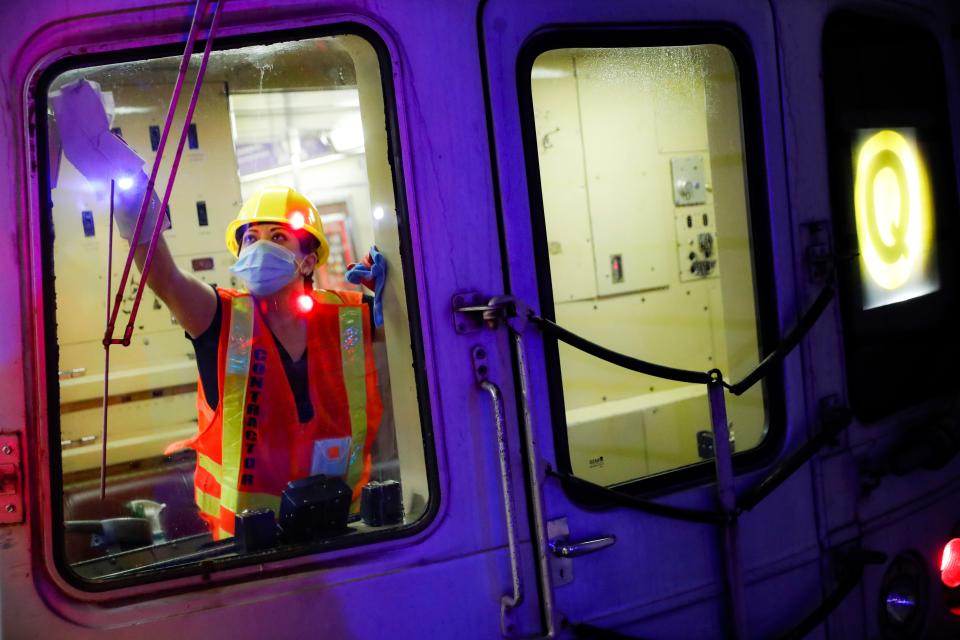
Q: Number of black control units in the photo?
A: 3